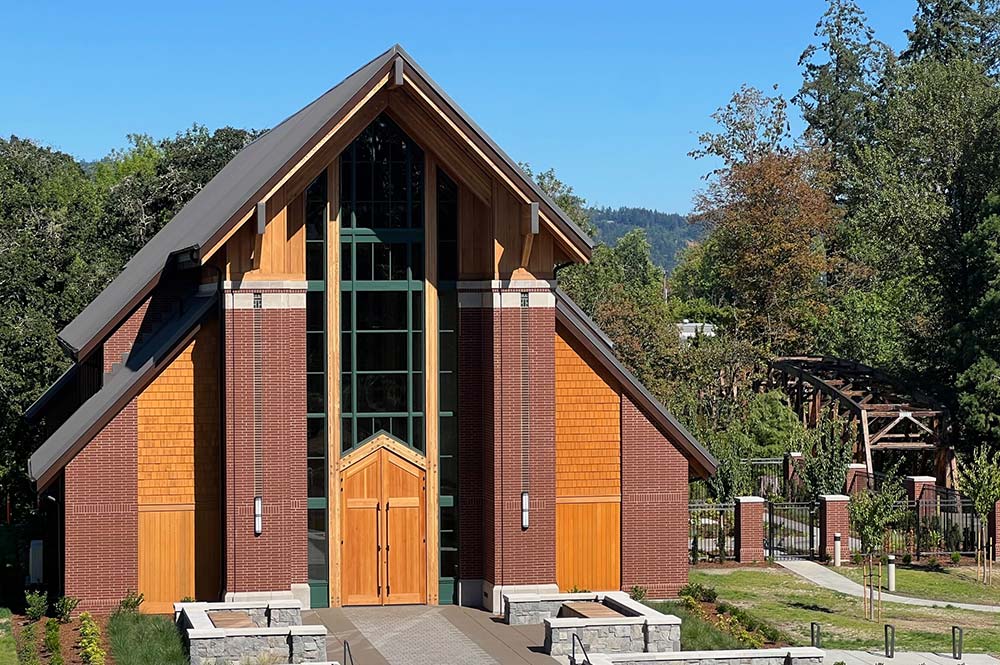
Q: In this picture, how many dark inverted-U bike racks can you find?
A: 3